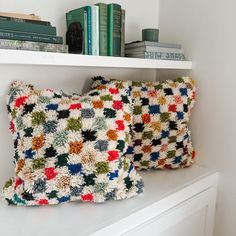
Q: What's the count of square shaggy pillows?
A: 2